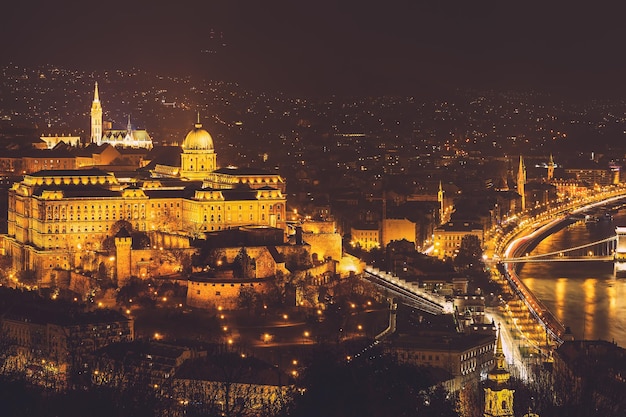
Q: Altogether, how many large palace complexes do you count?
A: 1